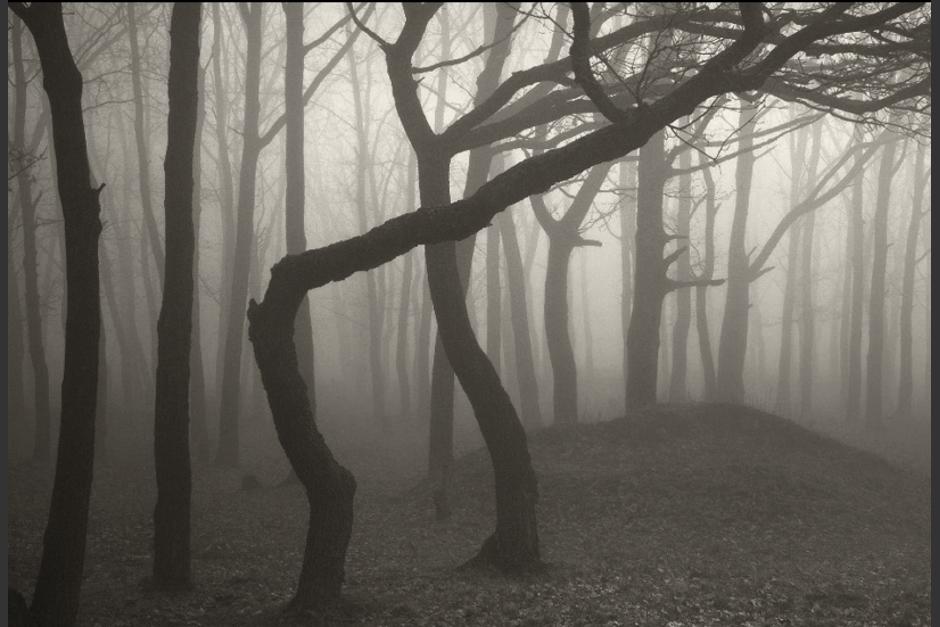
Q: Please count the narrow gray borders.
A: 2